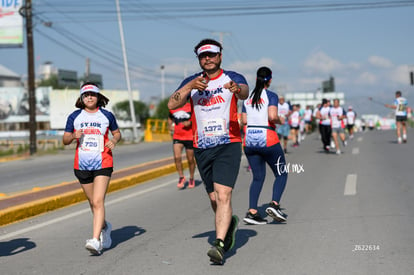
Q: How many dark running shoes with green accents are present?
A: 2